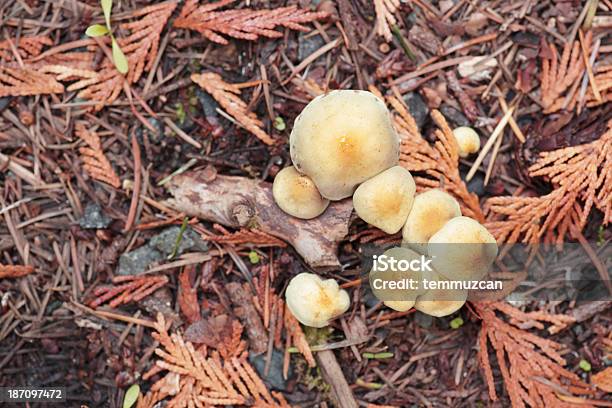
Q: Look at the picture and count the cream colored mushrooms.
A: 9